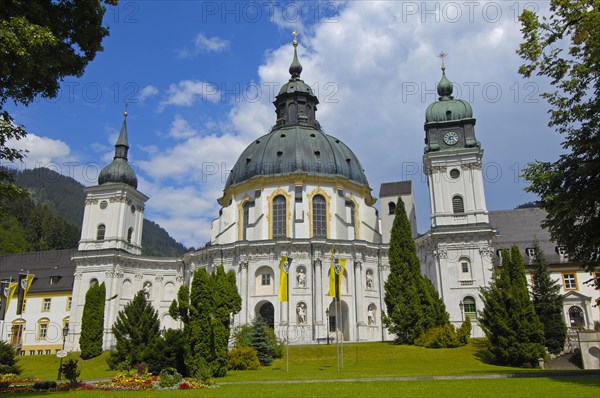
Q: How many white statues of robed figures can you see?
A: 5